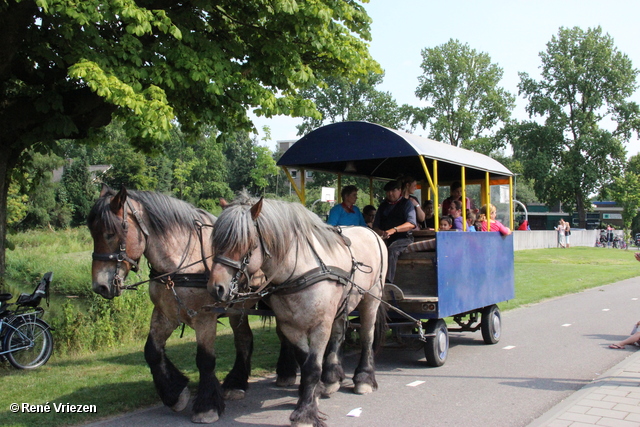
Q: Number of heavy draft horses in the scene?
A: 2